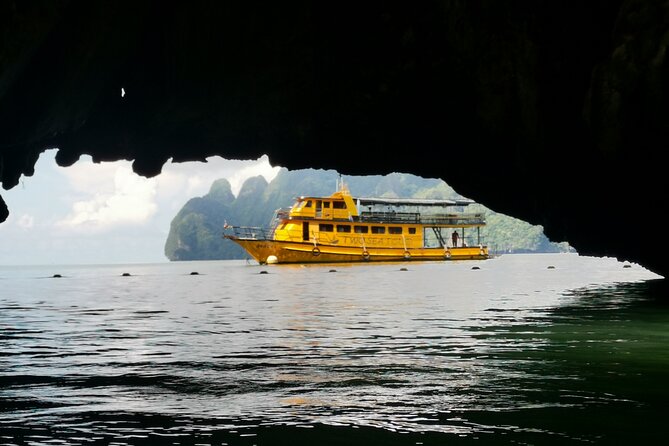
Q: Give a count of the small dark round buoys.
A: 9